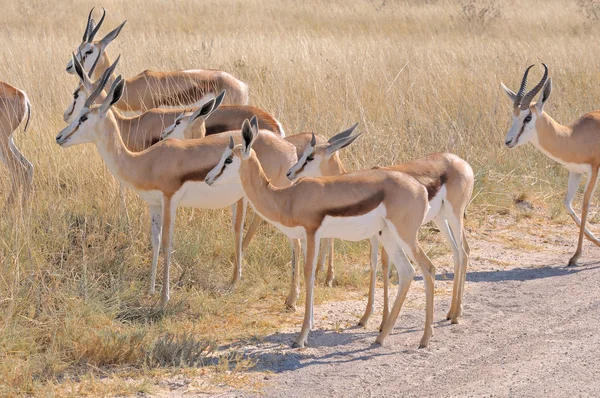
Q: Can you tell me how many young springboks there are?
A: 3